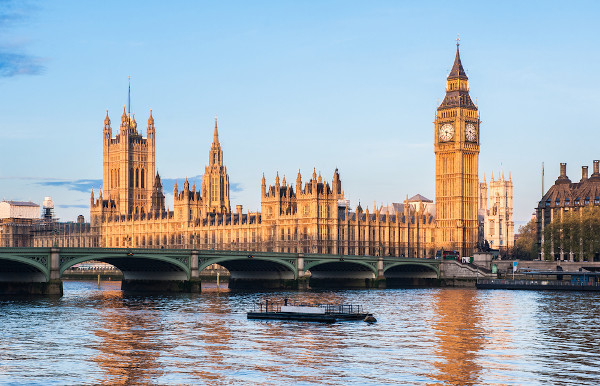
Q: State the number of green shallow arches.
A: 5